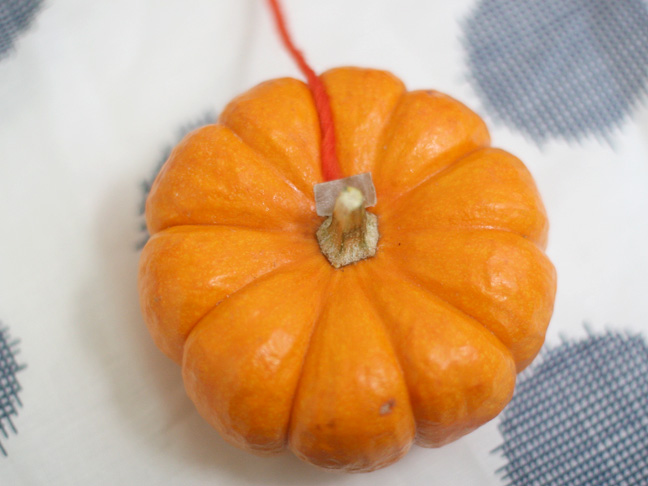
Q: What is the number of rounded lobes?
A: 10